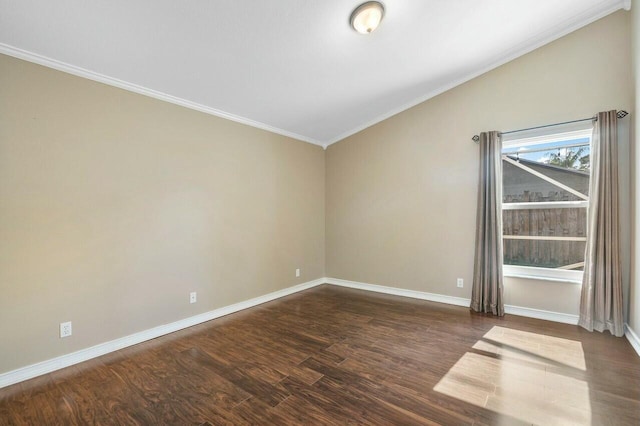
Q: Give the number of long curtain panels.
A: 2